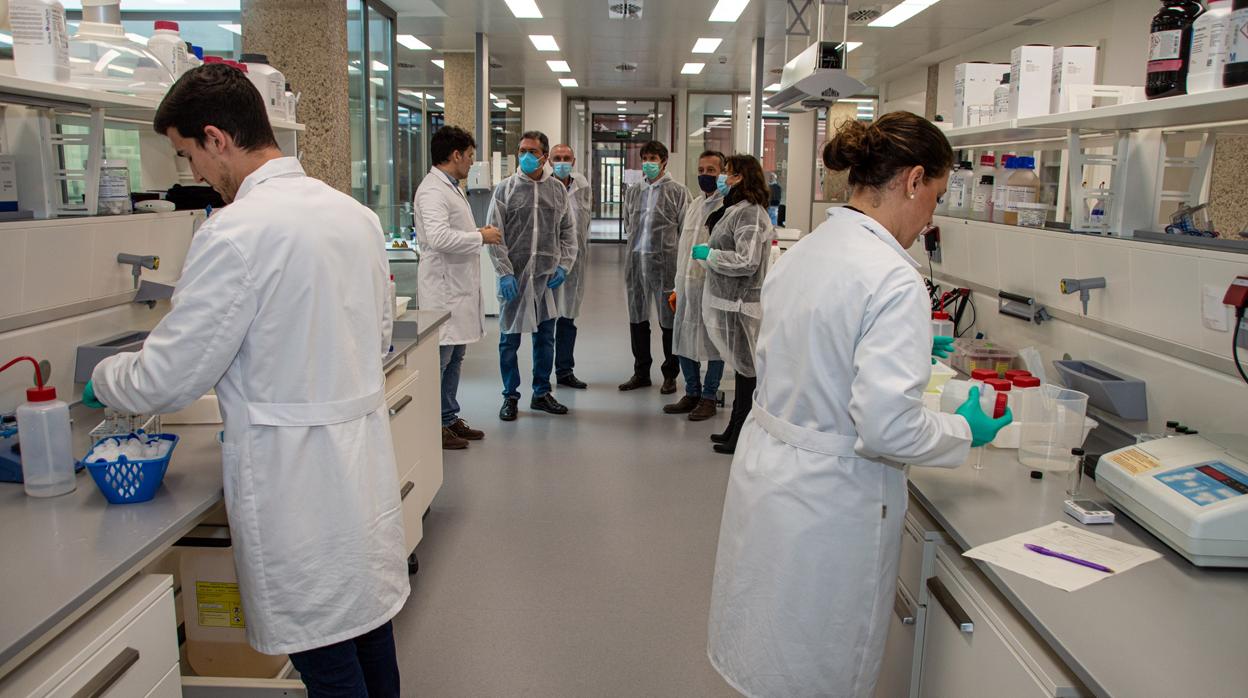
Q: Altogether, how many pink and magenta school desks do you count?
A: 0